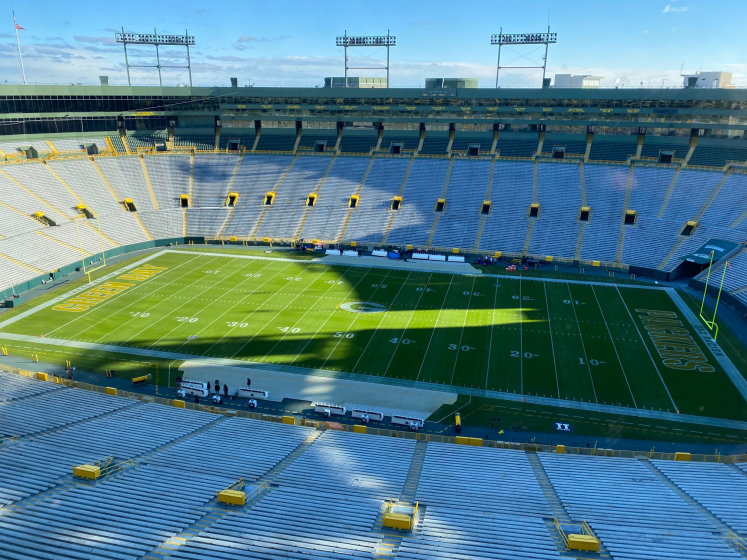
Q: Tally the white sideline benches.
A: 12